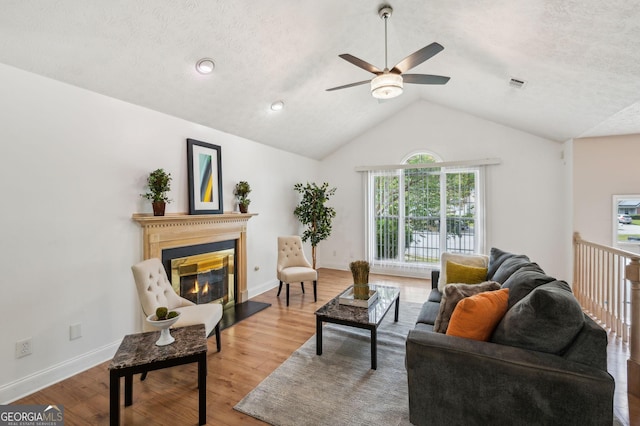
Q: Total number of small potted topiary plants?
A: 2